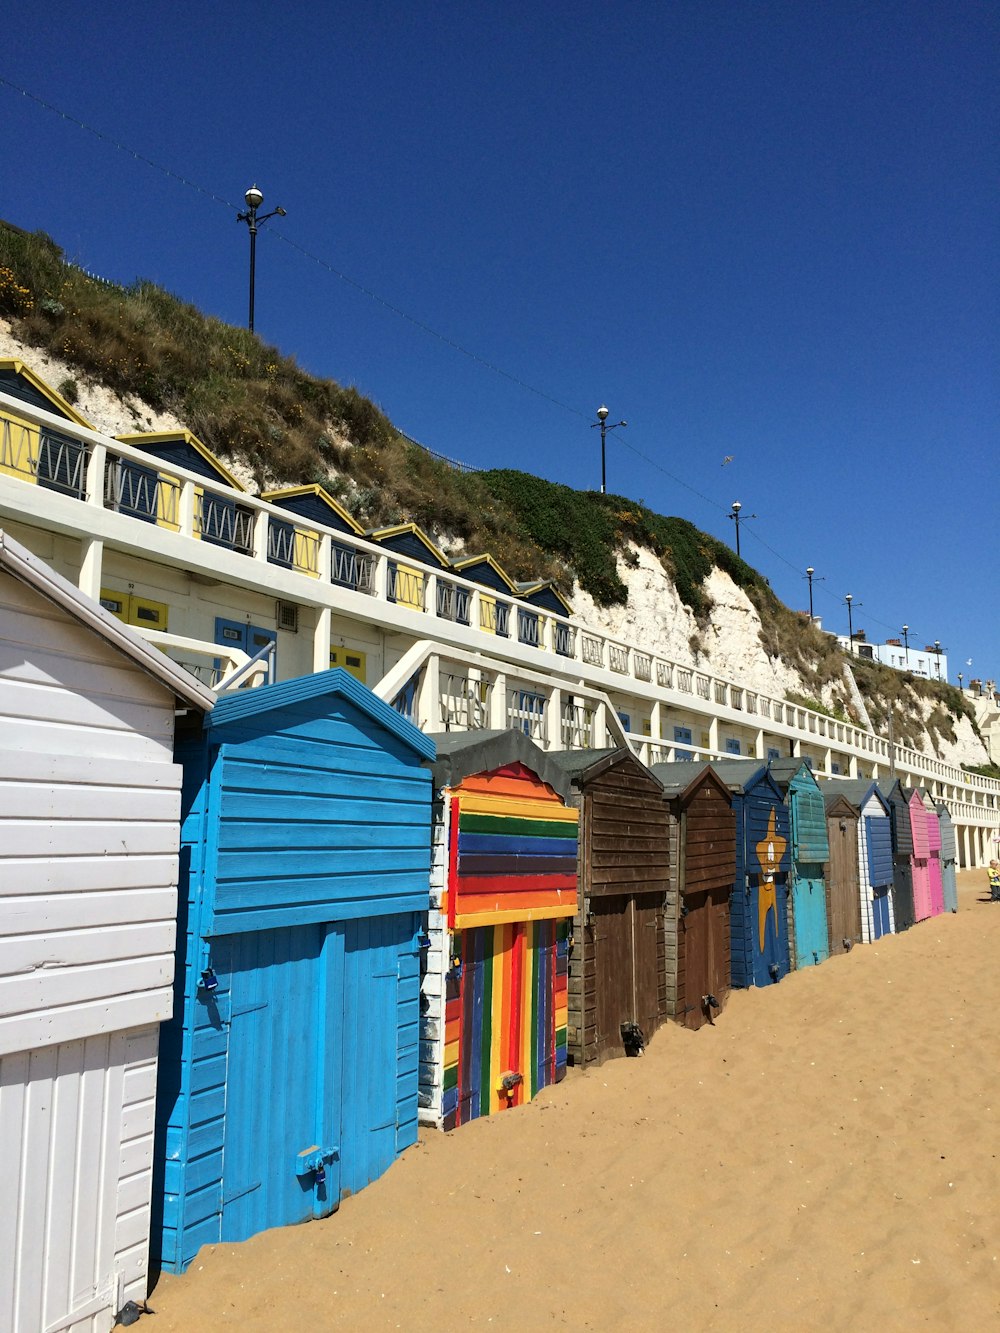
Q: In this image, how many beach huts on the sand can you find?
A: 13